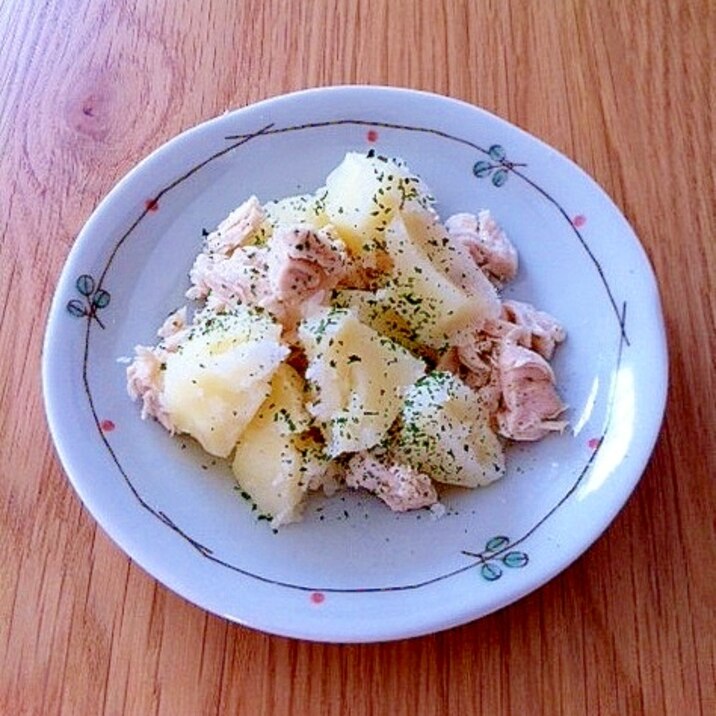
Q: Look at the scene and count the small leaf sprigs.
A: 3